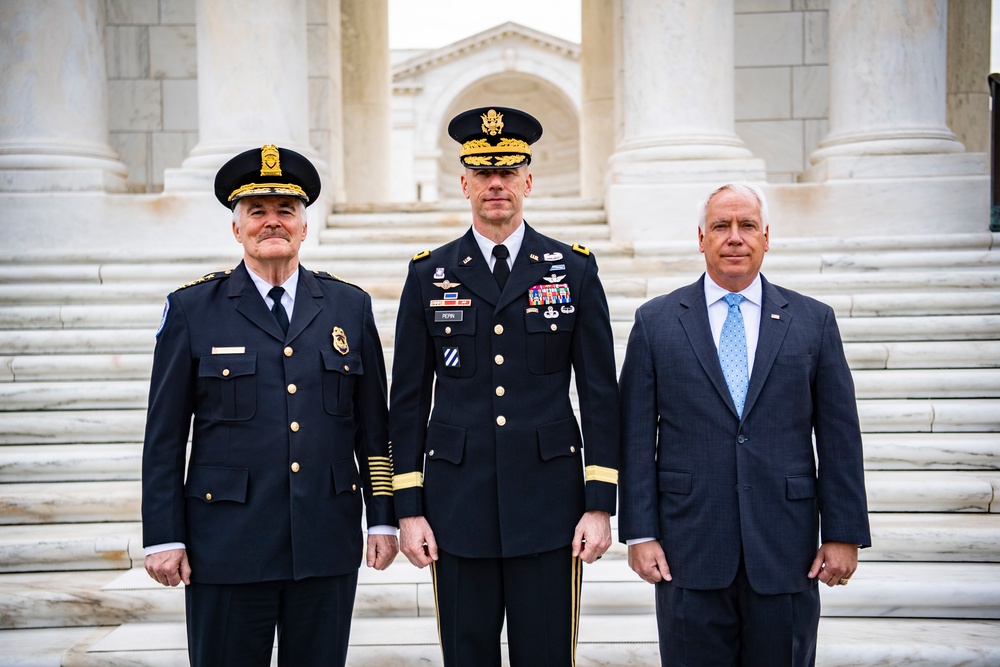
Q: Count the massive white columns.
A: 4